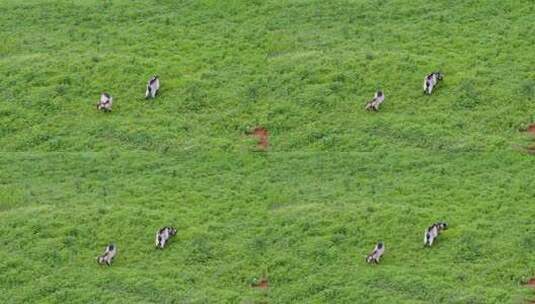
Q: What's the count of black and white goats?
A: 8